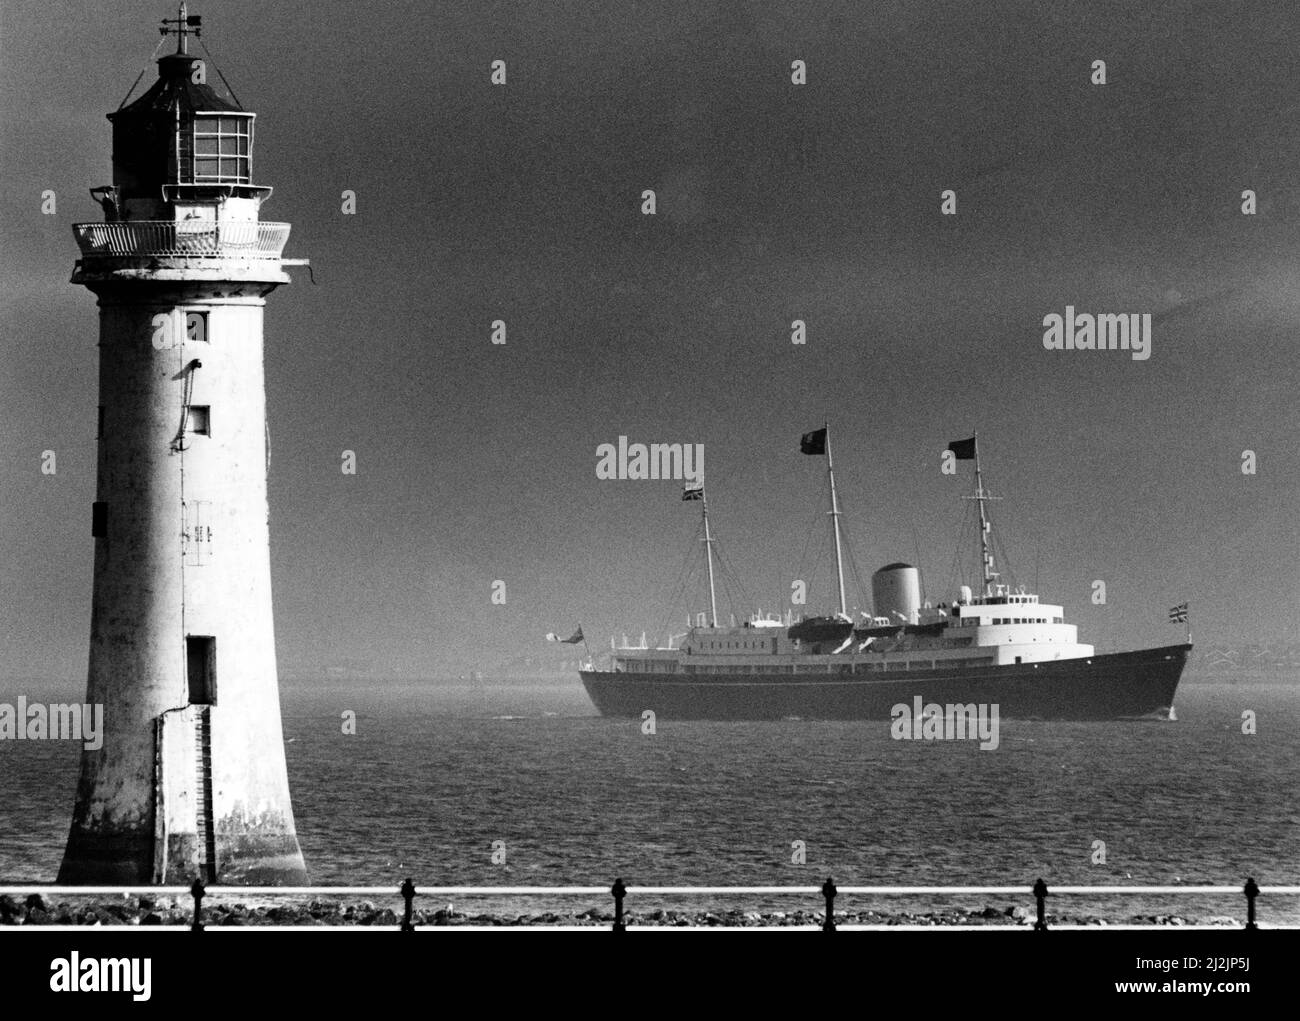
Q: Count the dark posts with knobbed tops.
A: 6